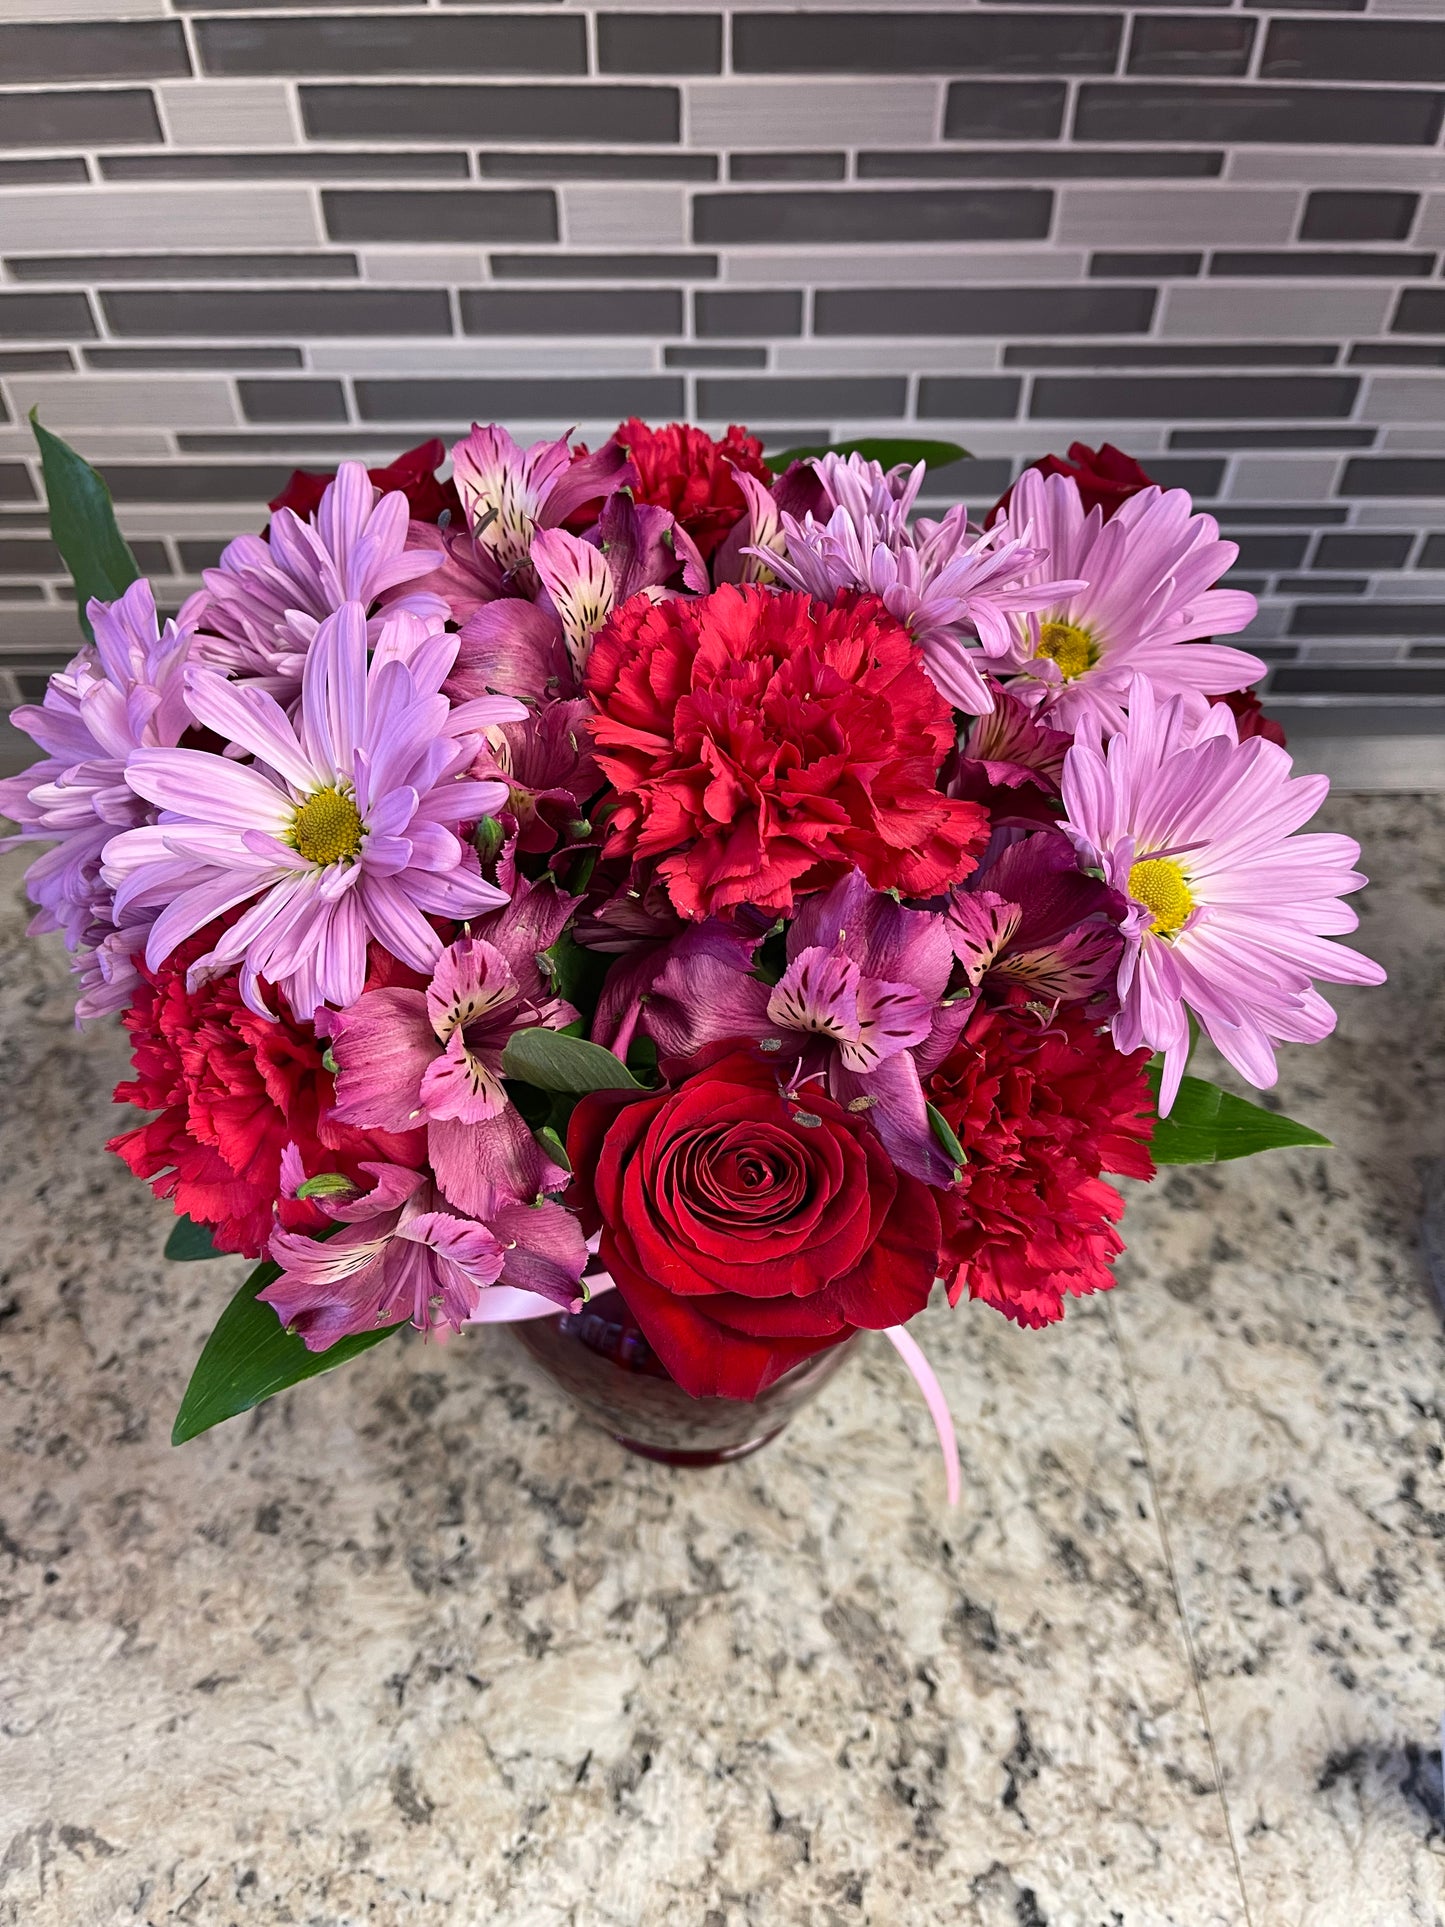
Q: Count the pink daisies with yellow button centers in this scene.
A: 3